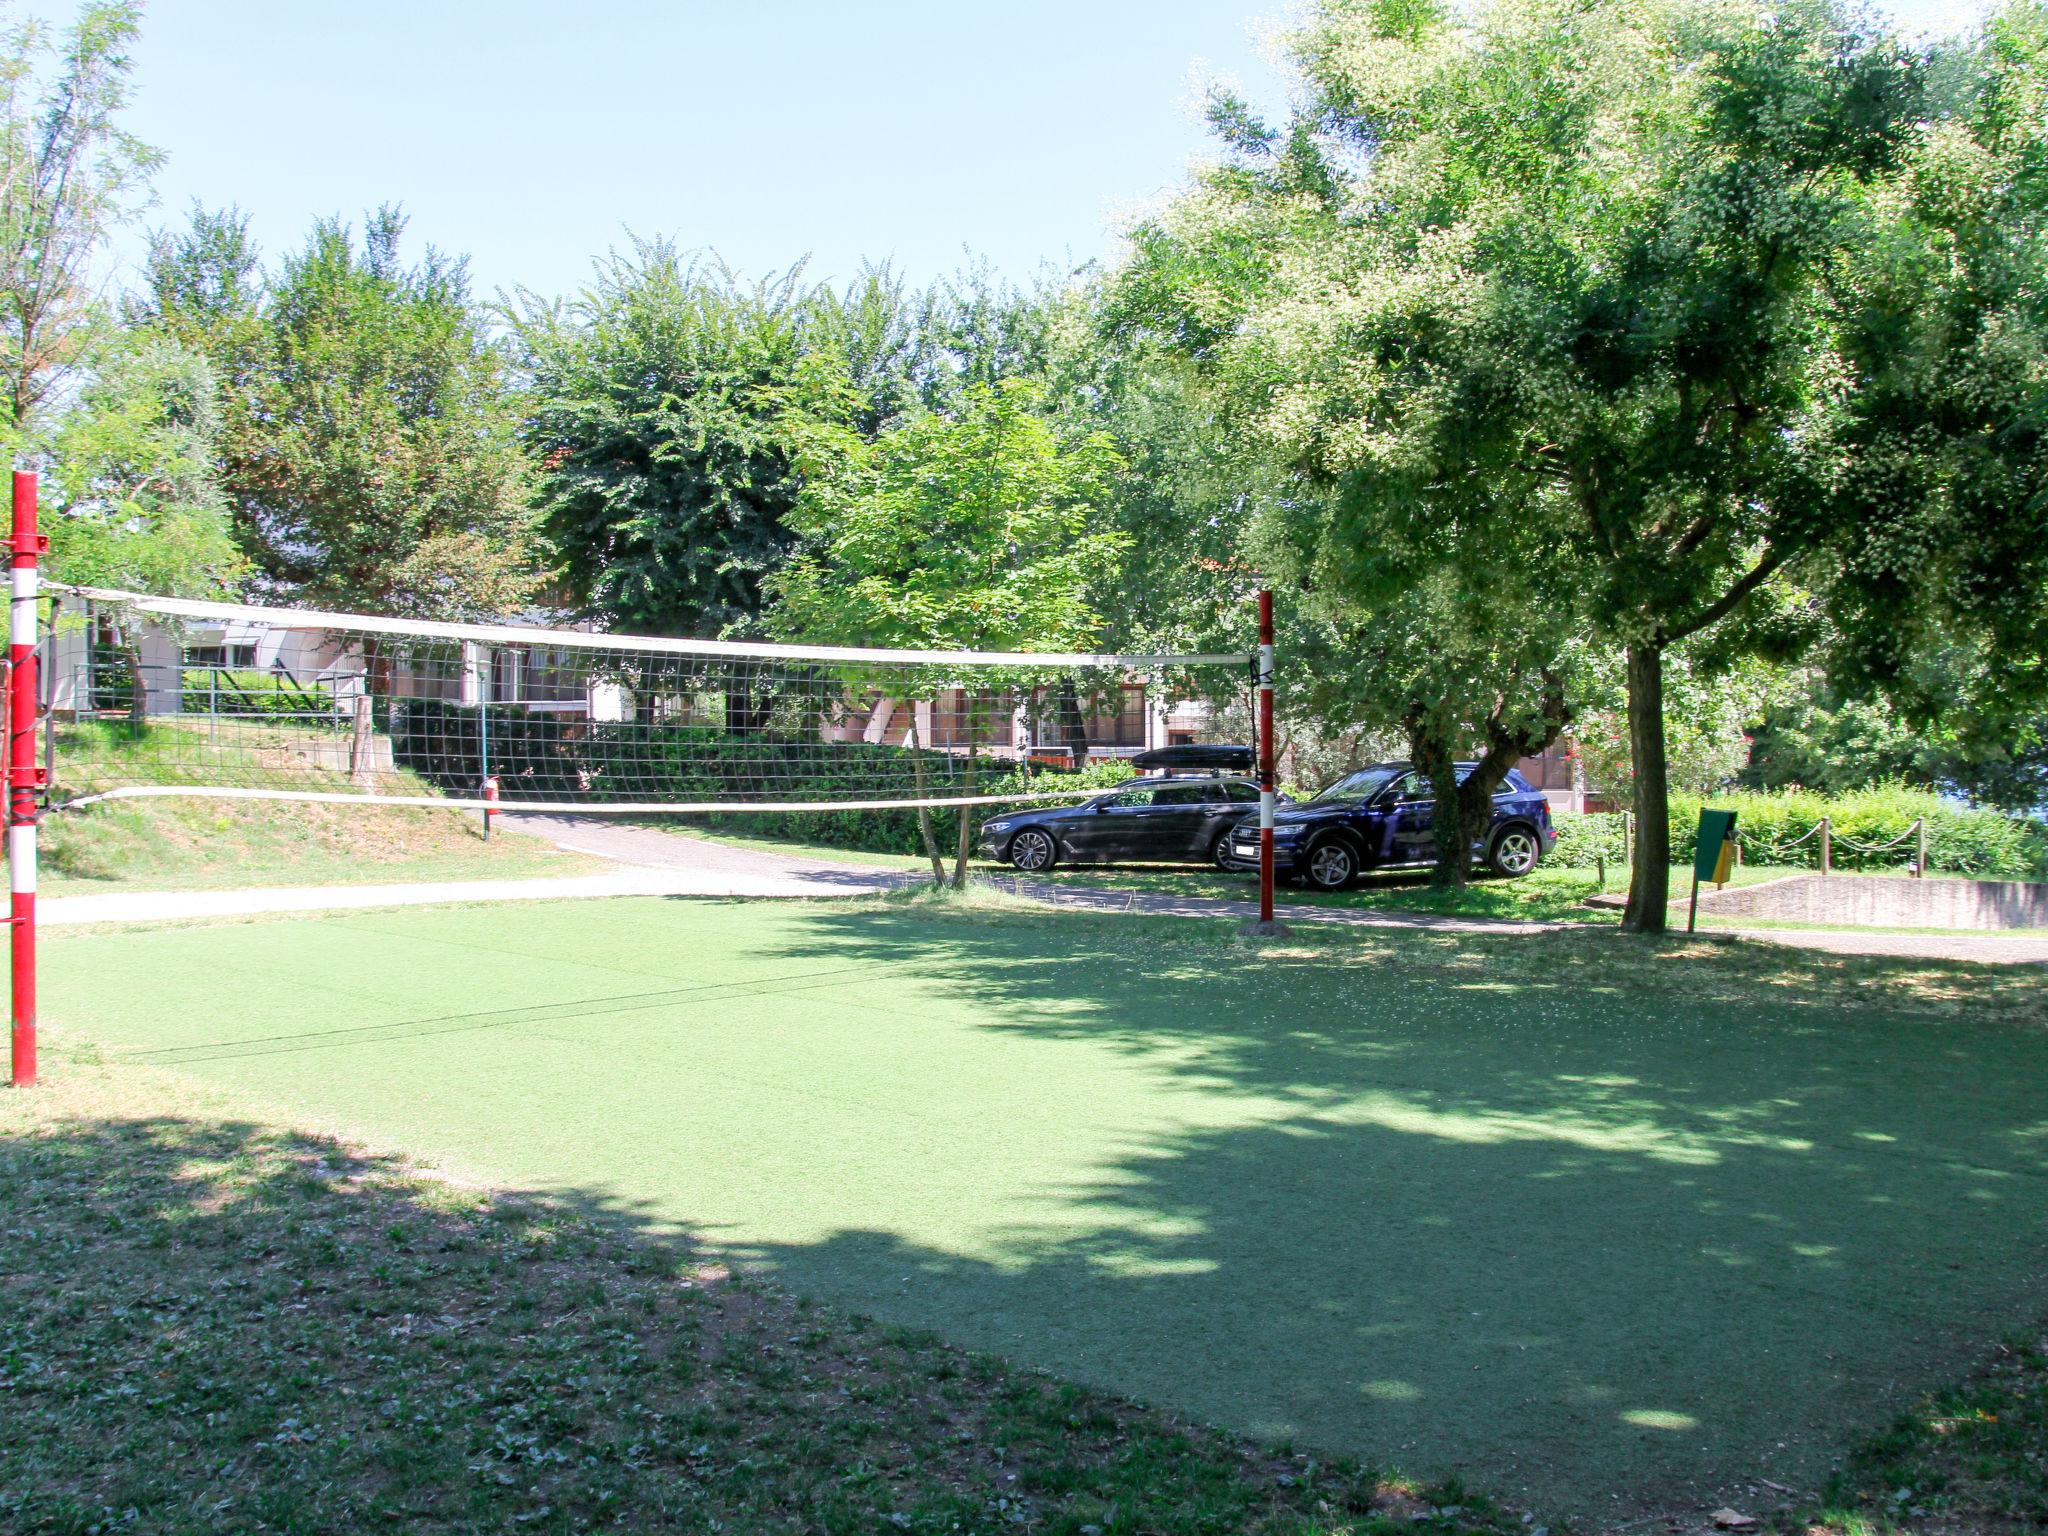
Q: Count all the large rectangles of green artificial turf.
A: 1